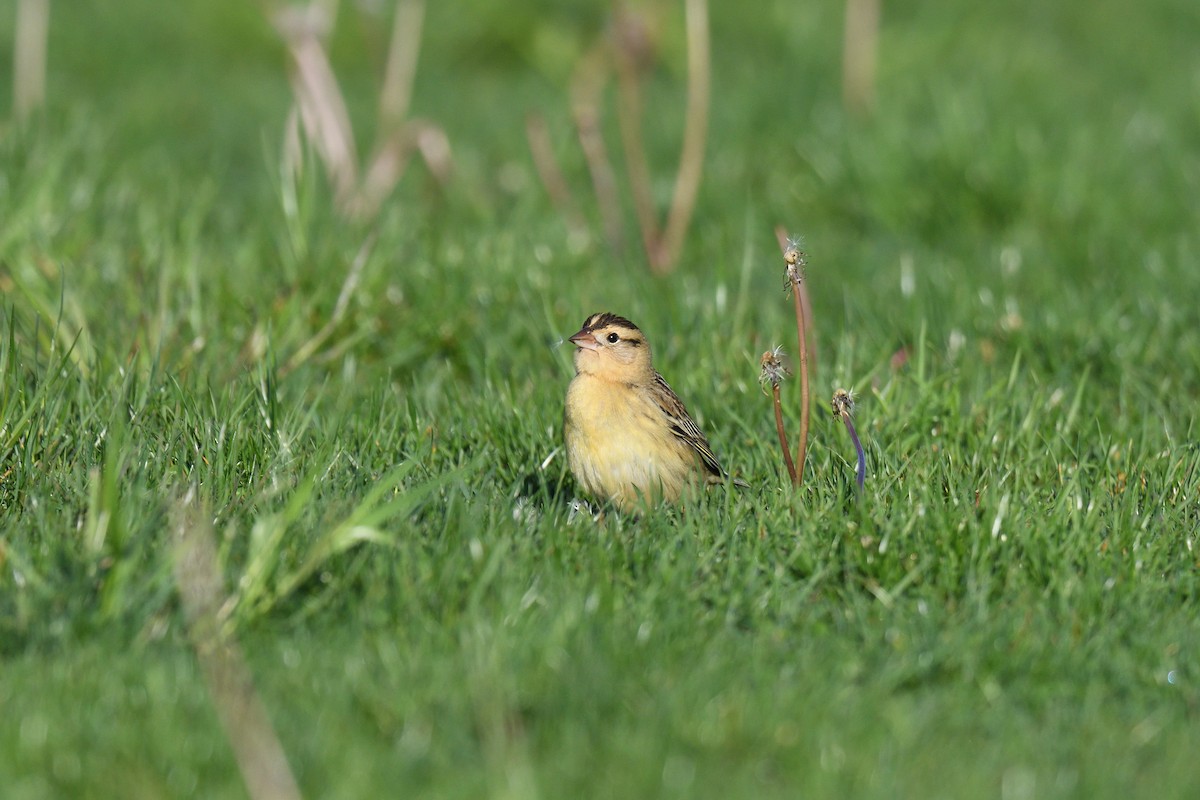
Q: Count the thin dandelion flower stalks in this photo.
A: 3